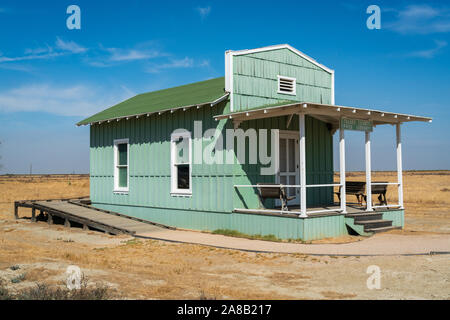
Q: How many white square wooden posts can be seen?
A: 4